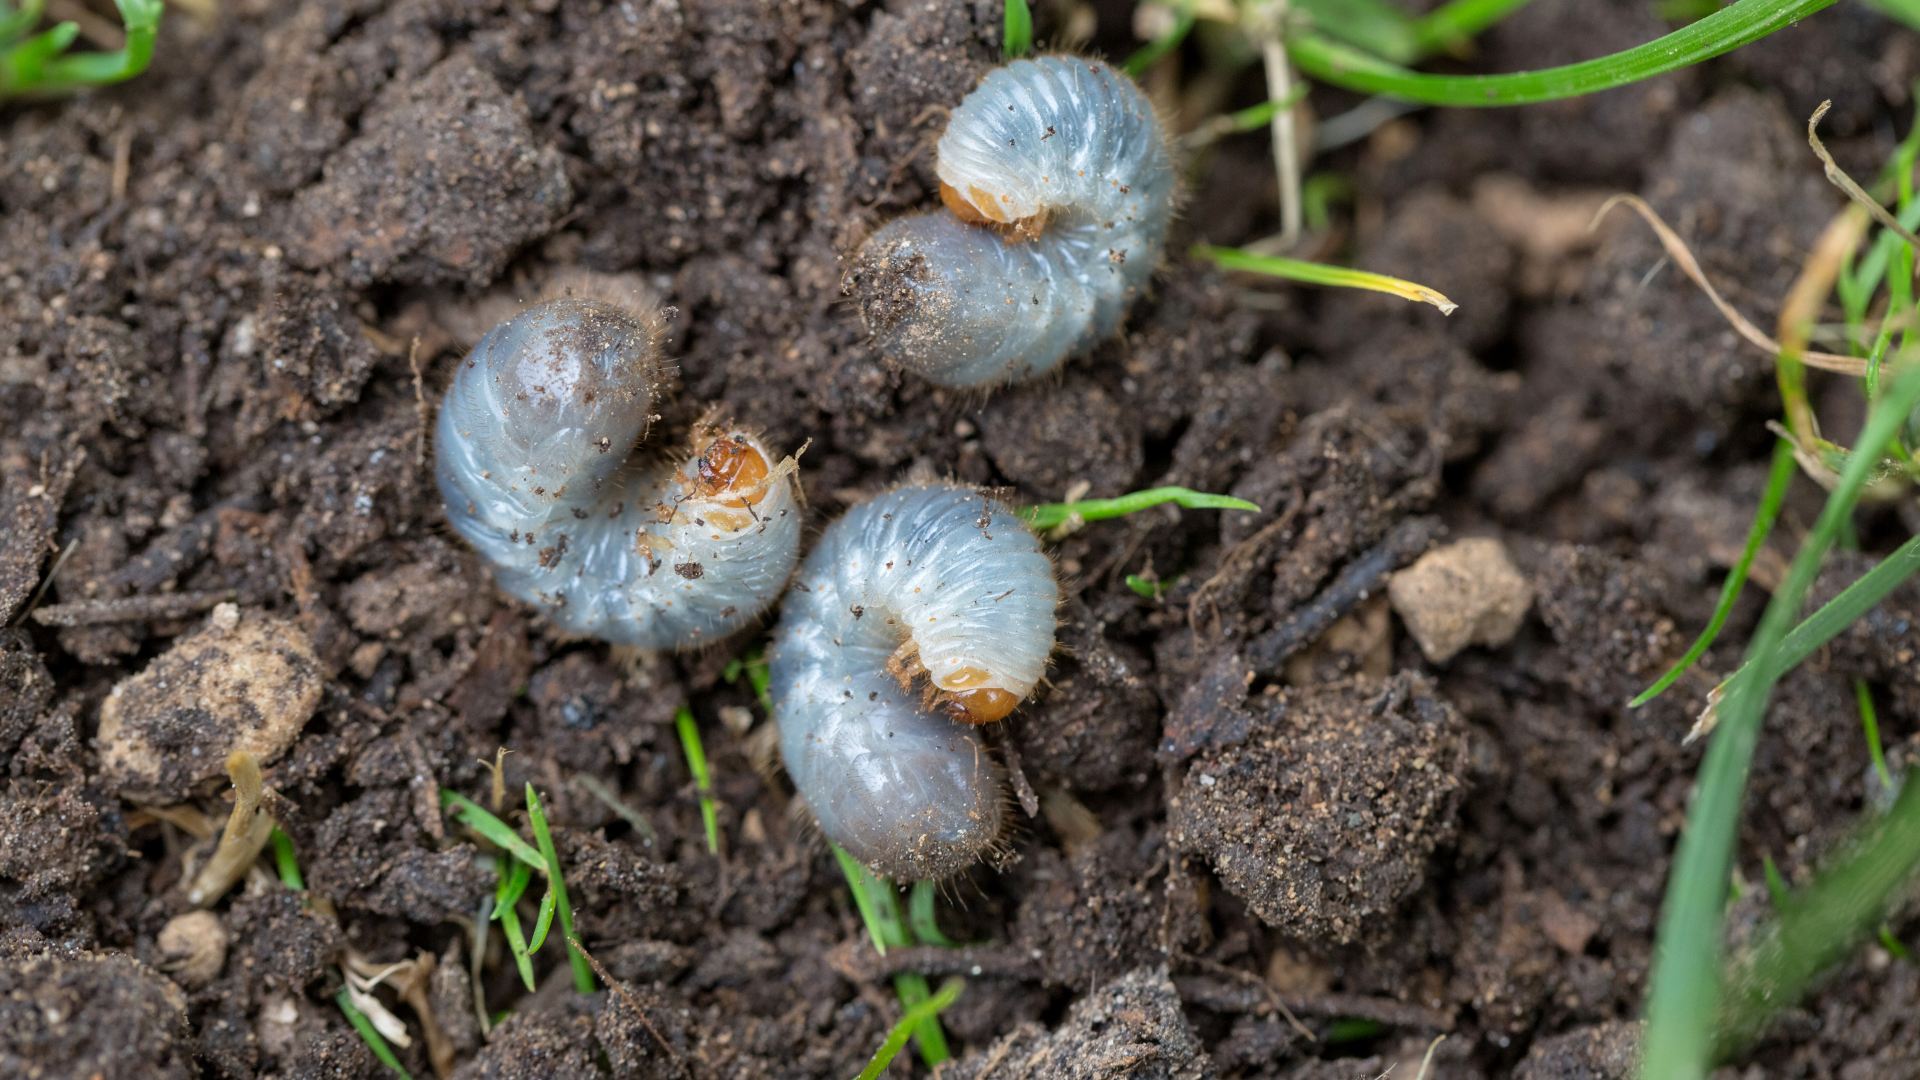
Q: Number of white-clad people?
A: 0